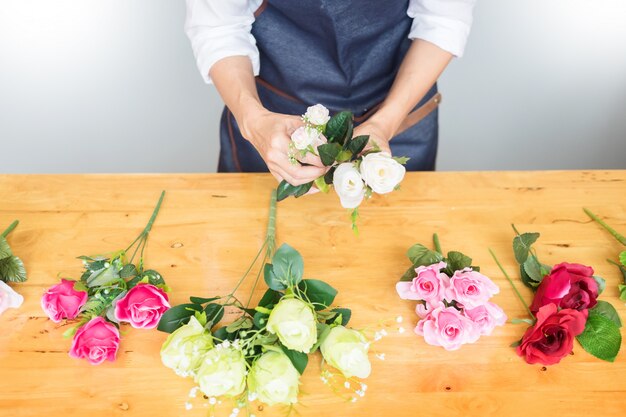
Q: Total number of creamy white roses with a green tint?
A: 5